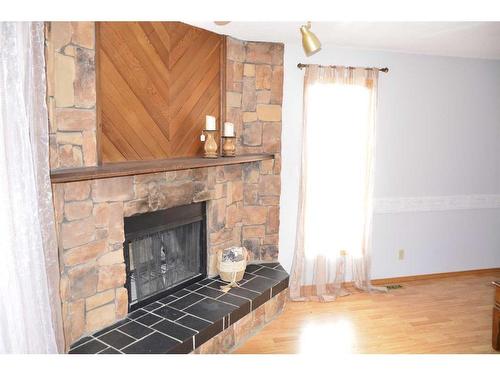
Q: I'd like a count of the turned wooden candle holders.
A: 2